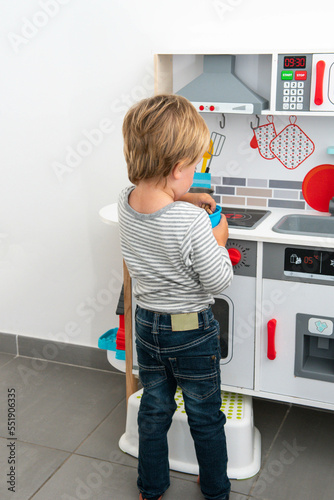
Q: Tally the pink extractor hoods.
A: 0